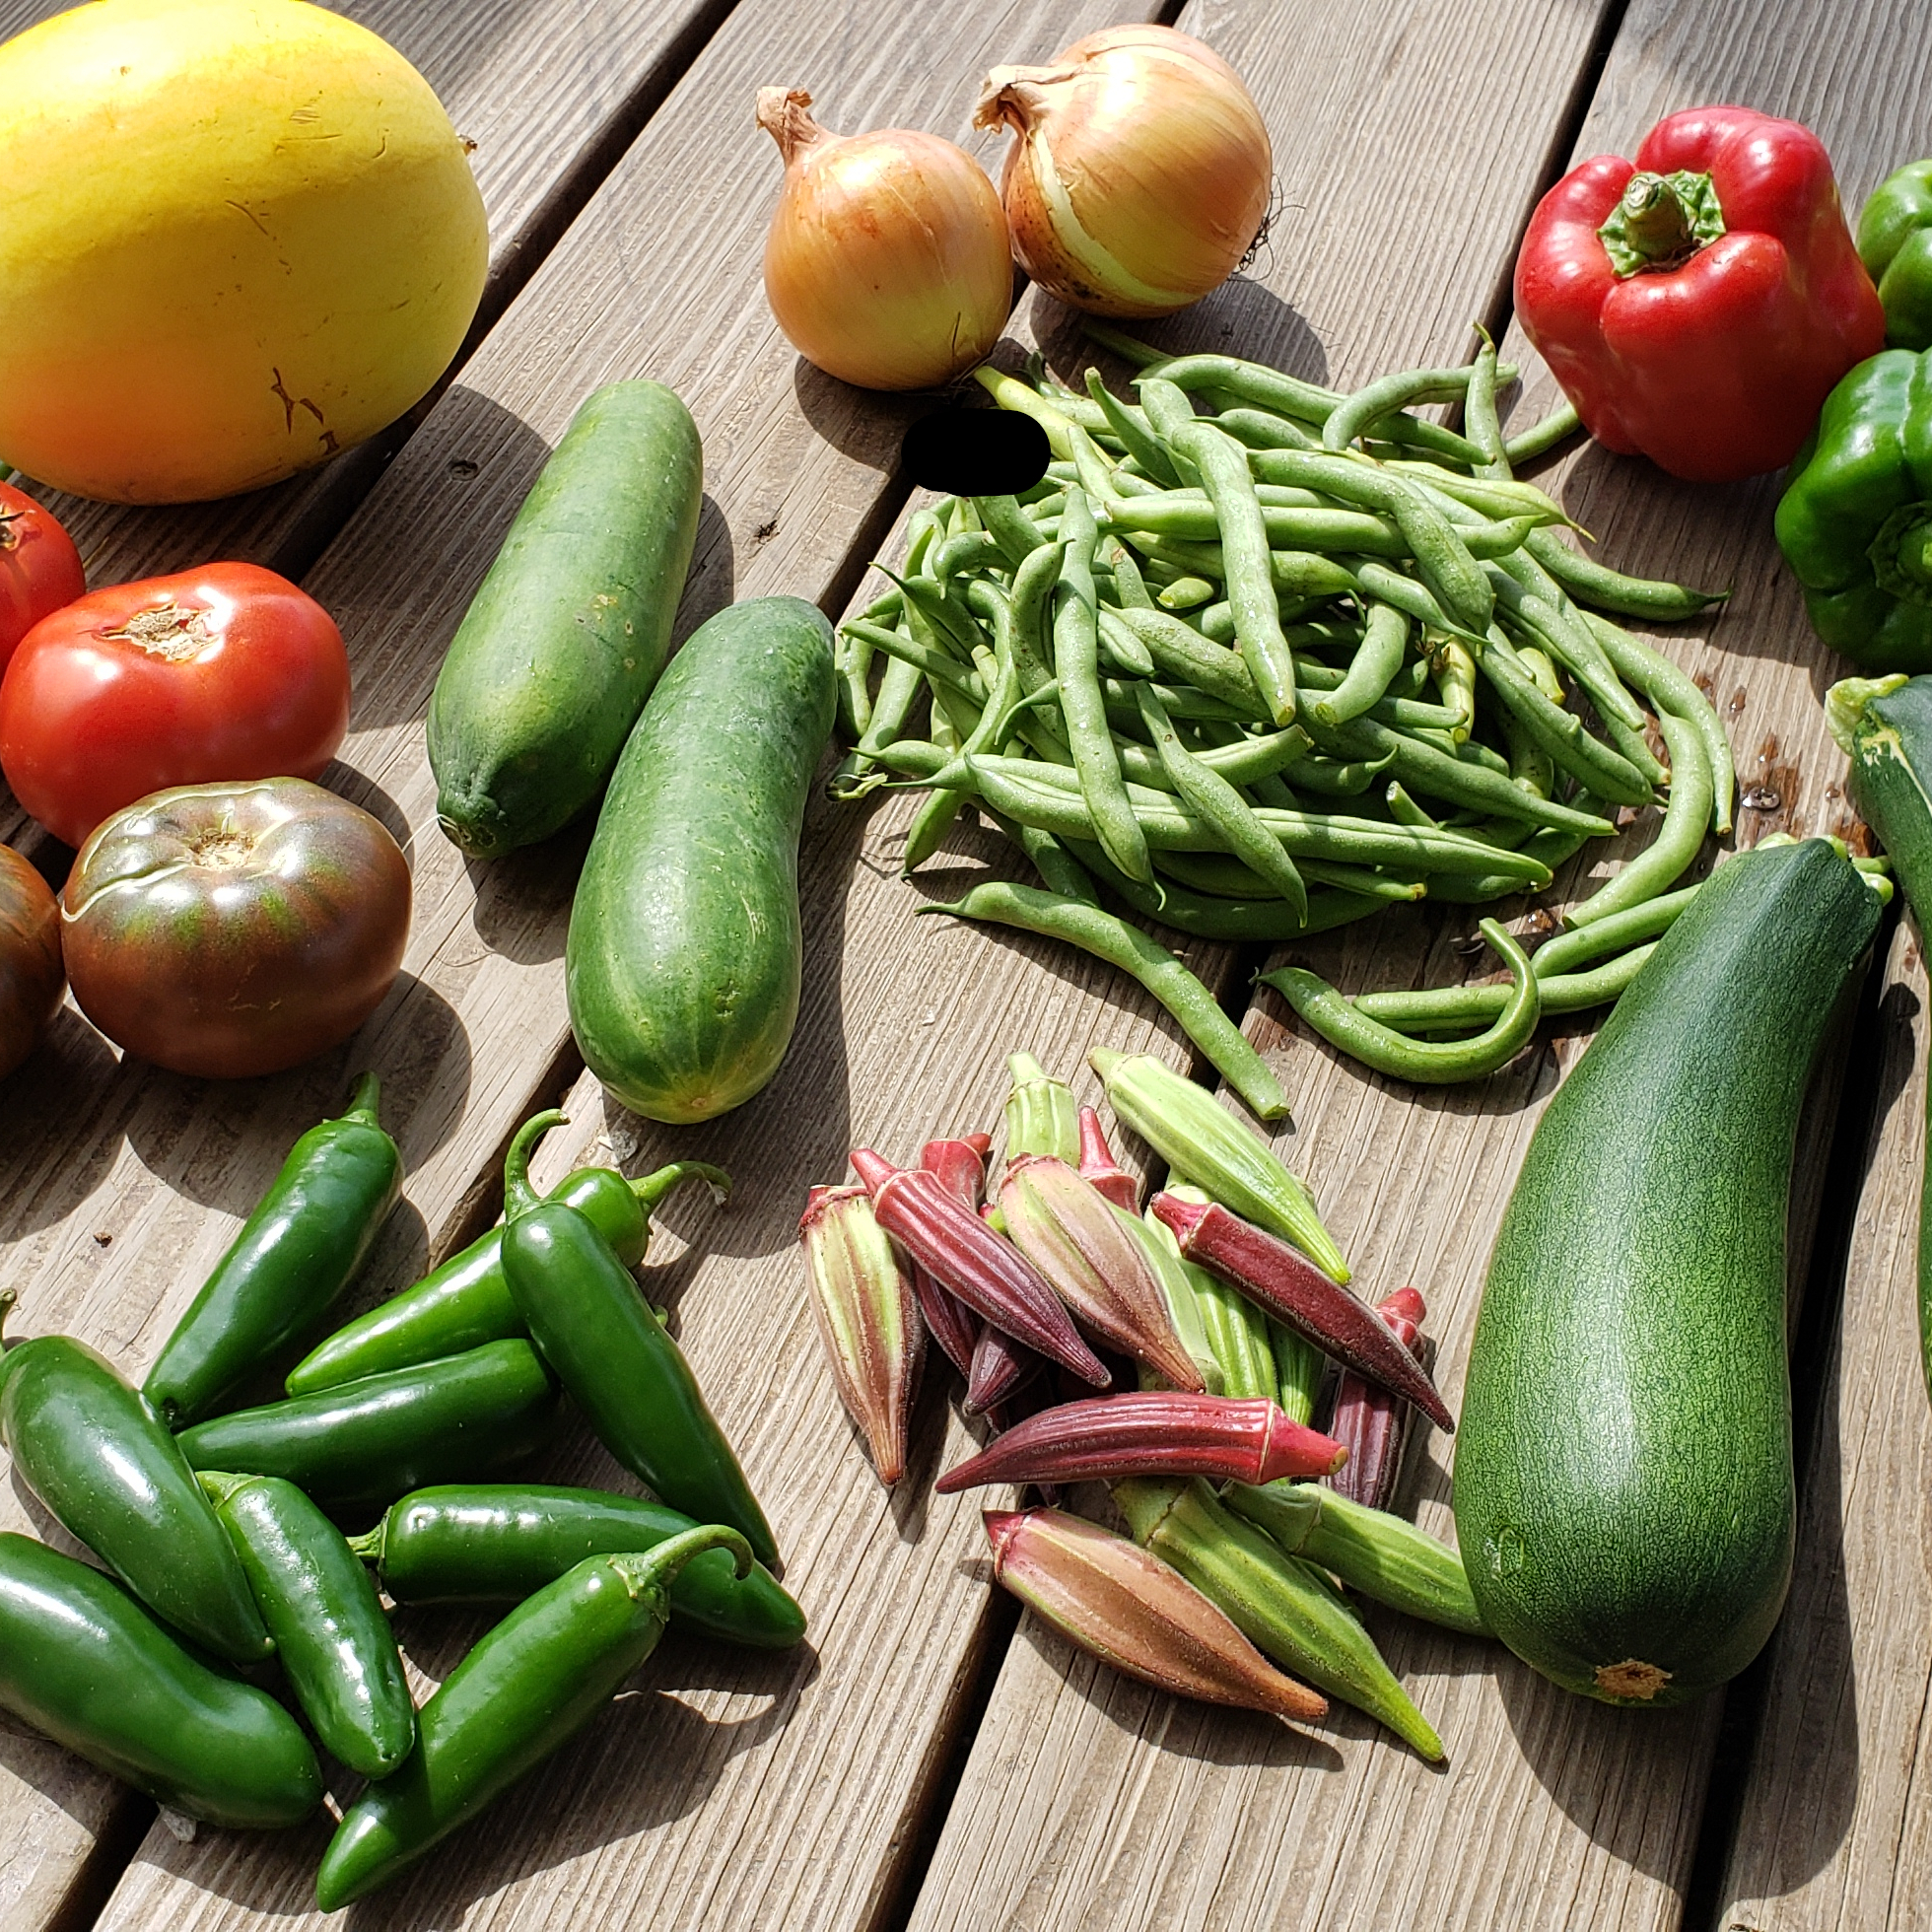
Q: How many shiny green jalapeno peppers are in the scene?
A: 9